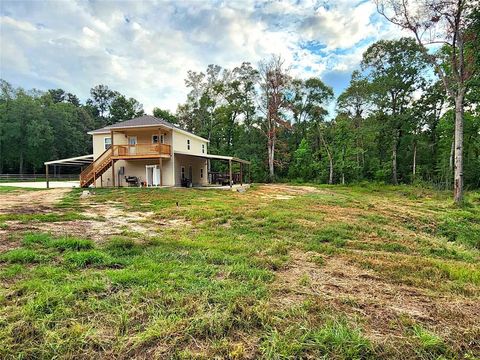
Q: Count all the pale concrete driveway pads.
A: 1